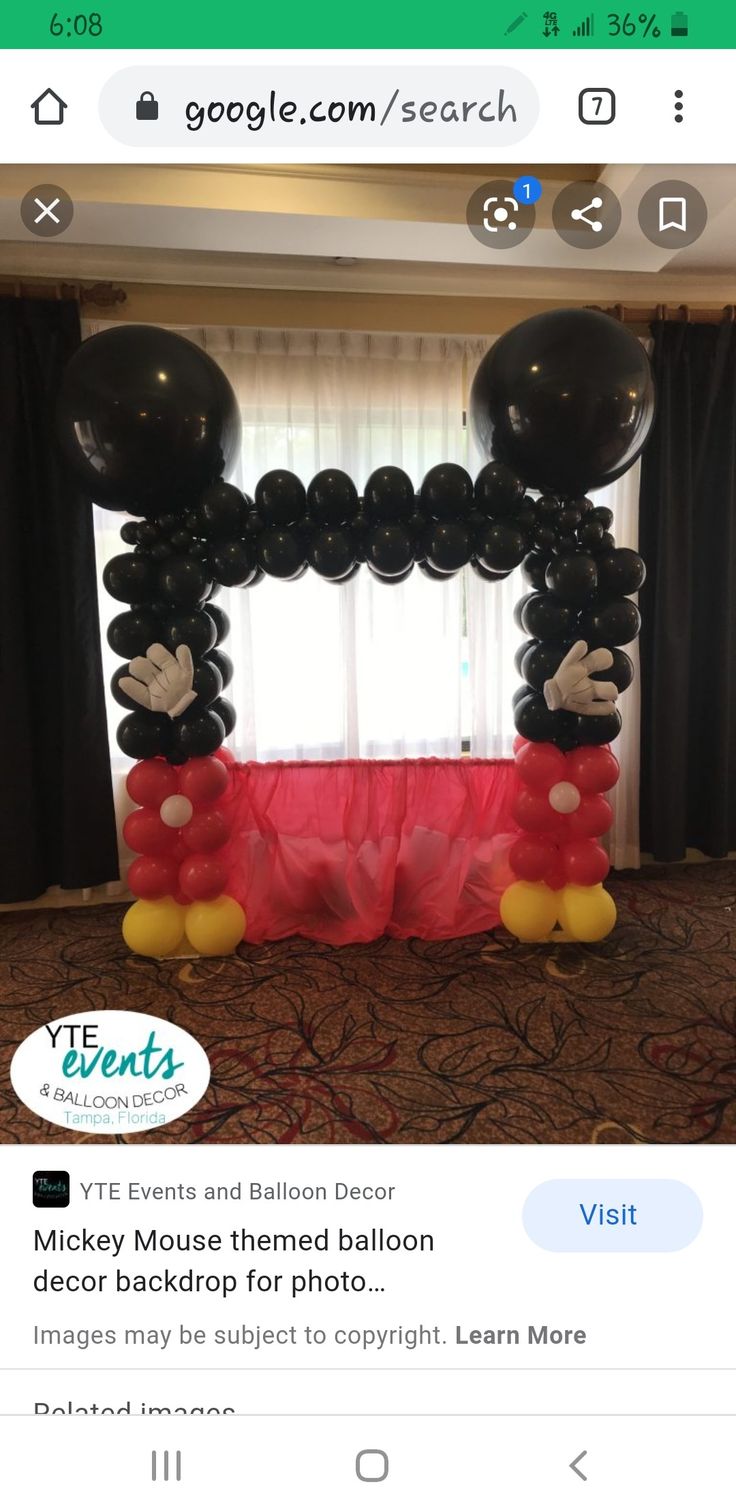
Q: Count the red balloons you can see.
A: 12